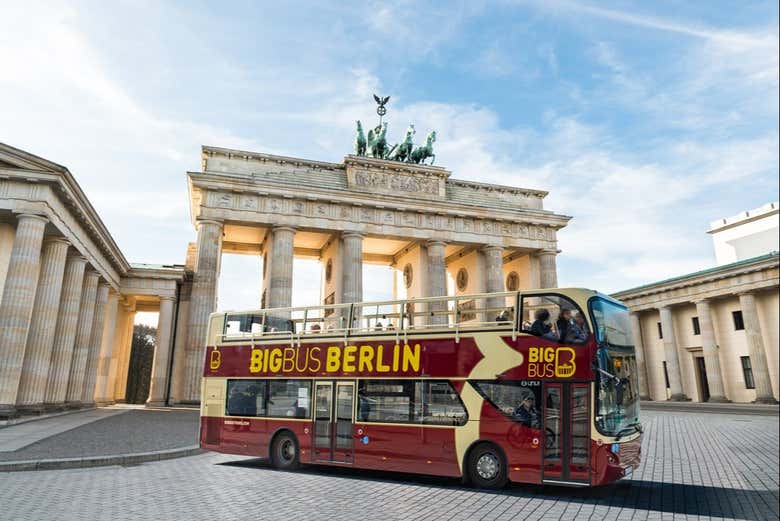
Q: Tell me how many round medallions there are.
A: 5